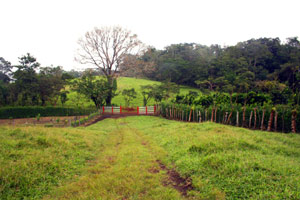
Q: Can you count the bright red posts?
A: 6